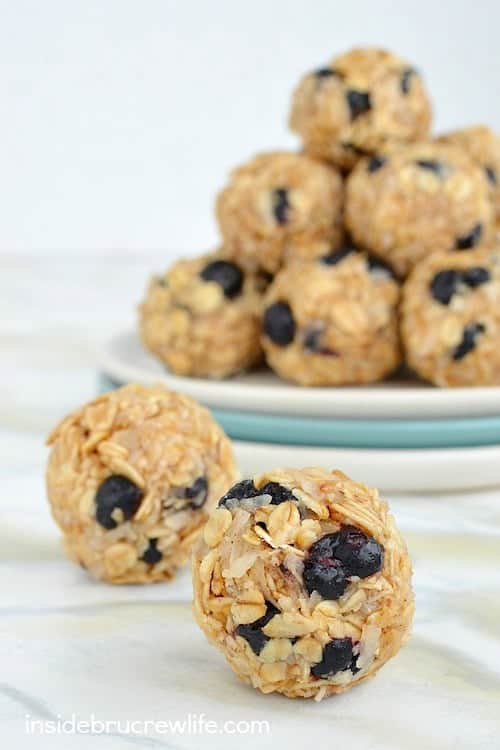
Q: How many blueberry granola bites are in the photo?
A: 9